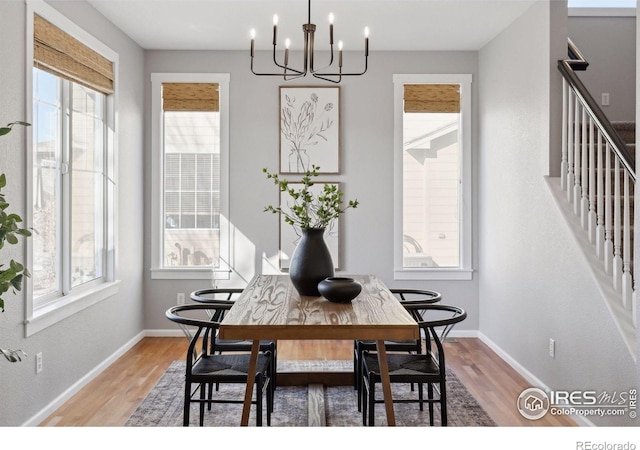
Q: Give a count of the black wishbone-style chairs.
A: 4